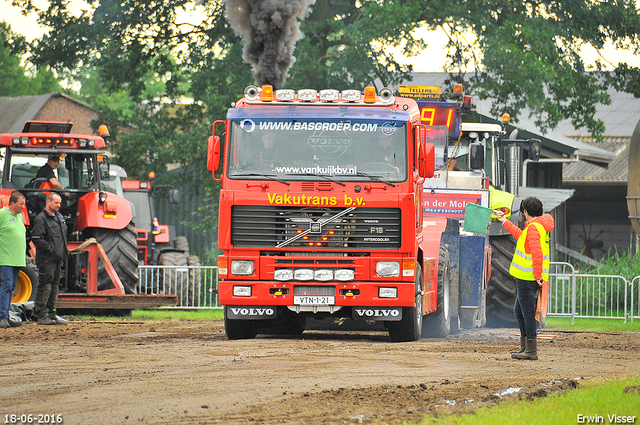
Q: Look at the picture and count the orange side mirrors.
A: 2